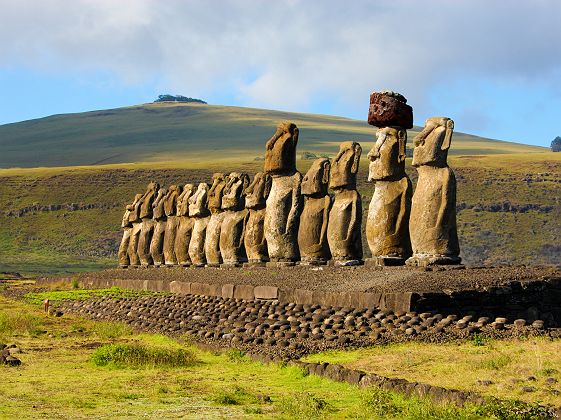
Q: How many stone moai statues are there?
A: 15